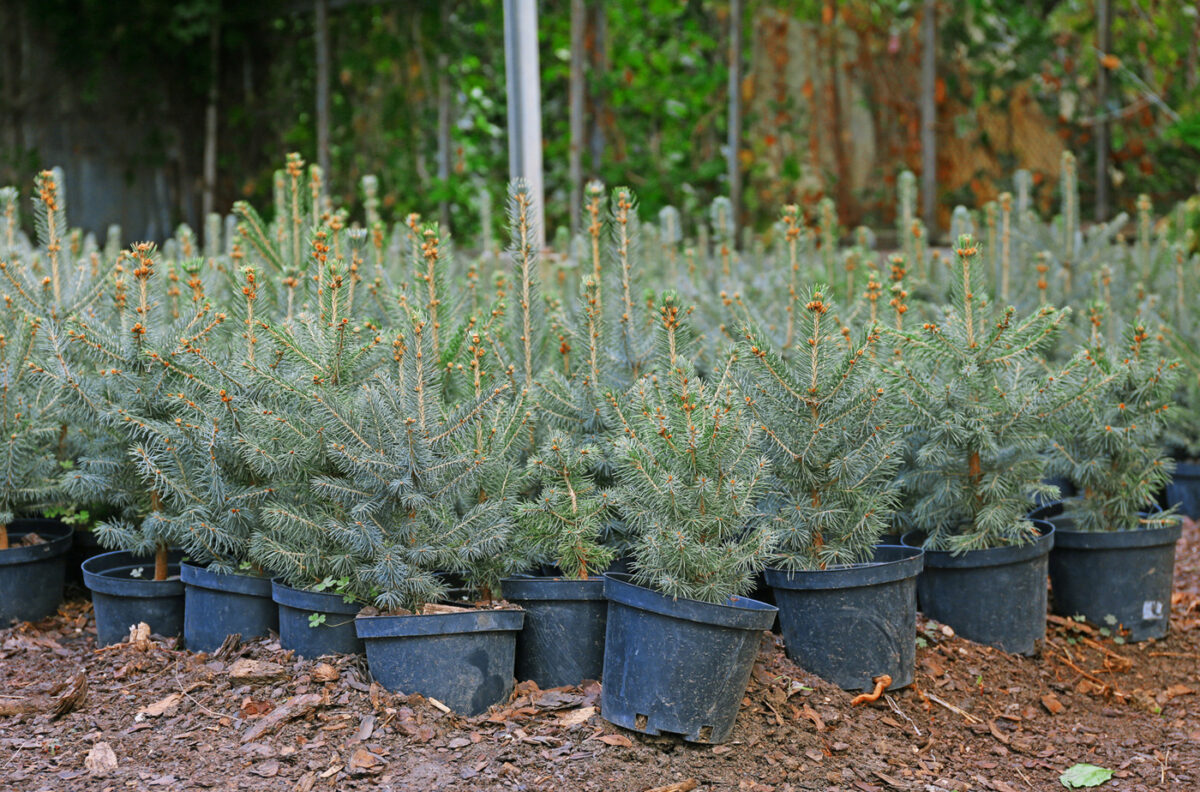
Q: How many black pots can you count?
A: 11